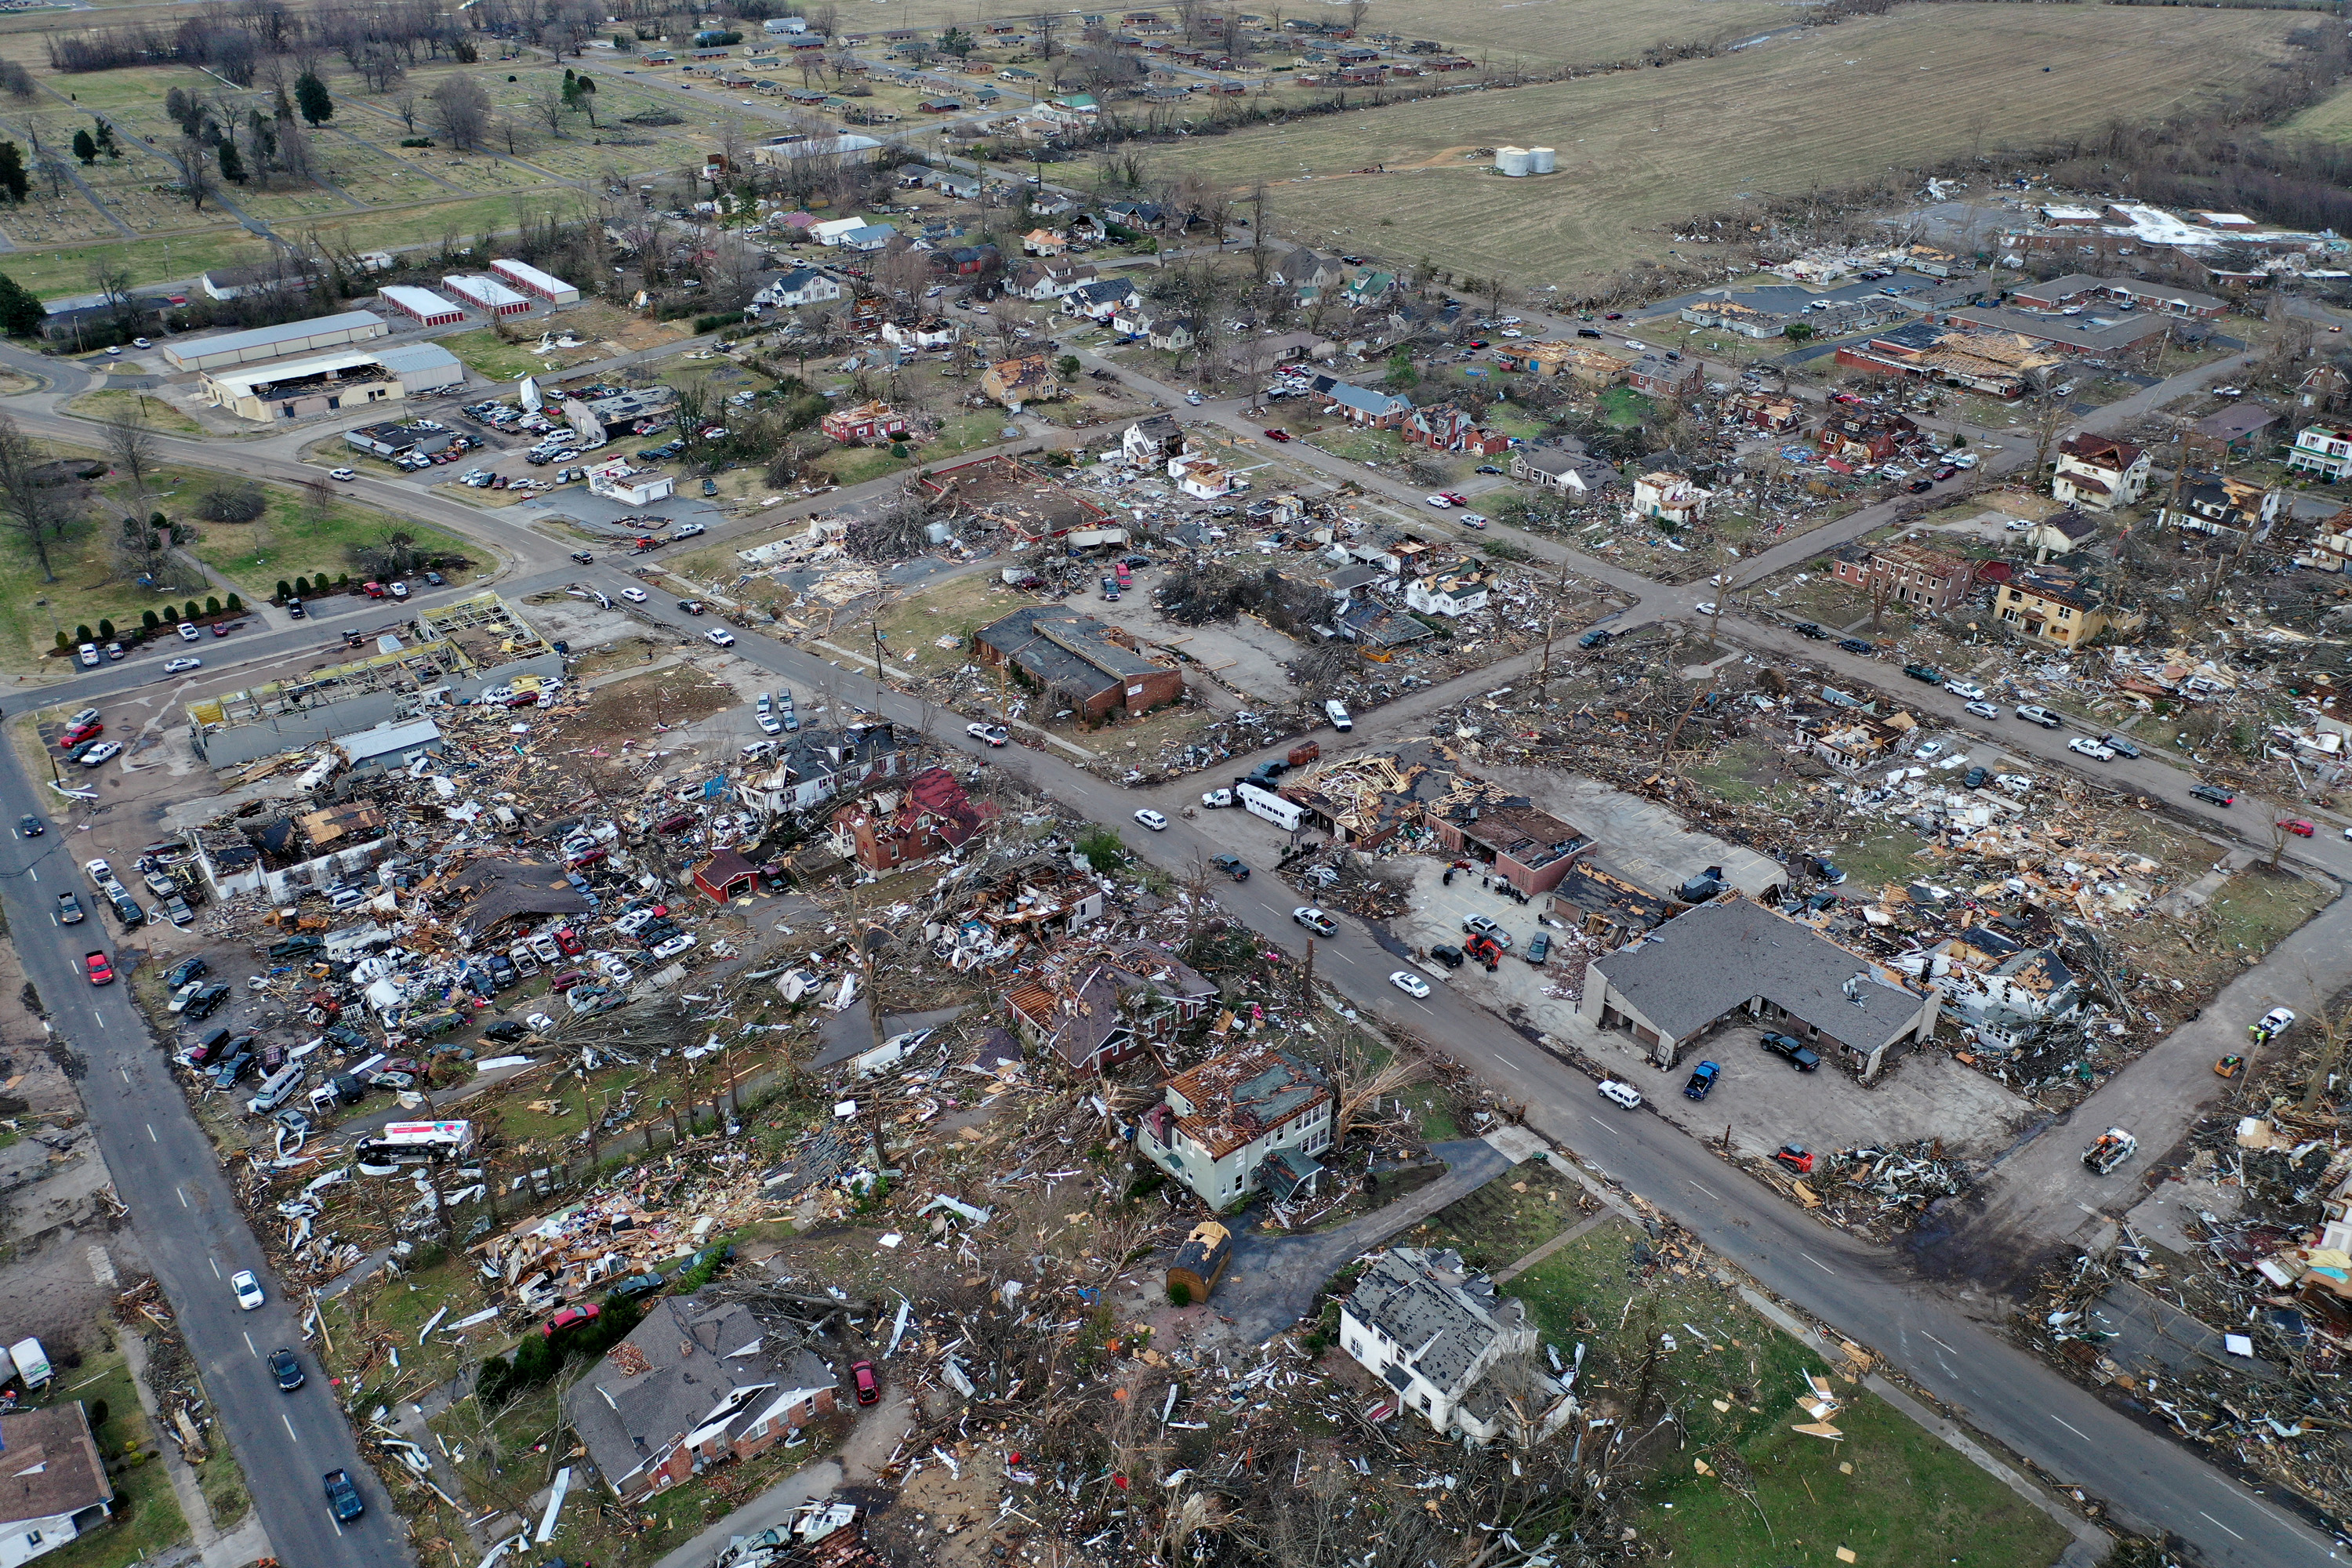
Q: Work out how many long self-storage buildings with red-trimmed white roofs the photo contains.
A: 3